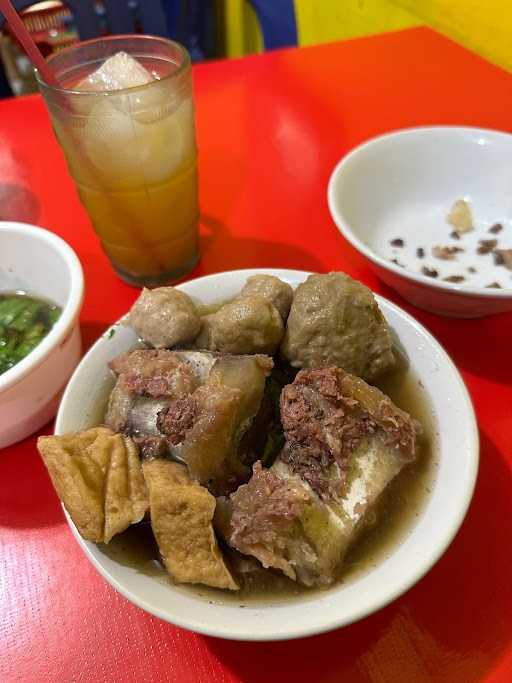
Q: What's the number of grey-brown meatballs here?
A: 4